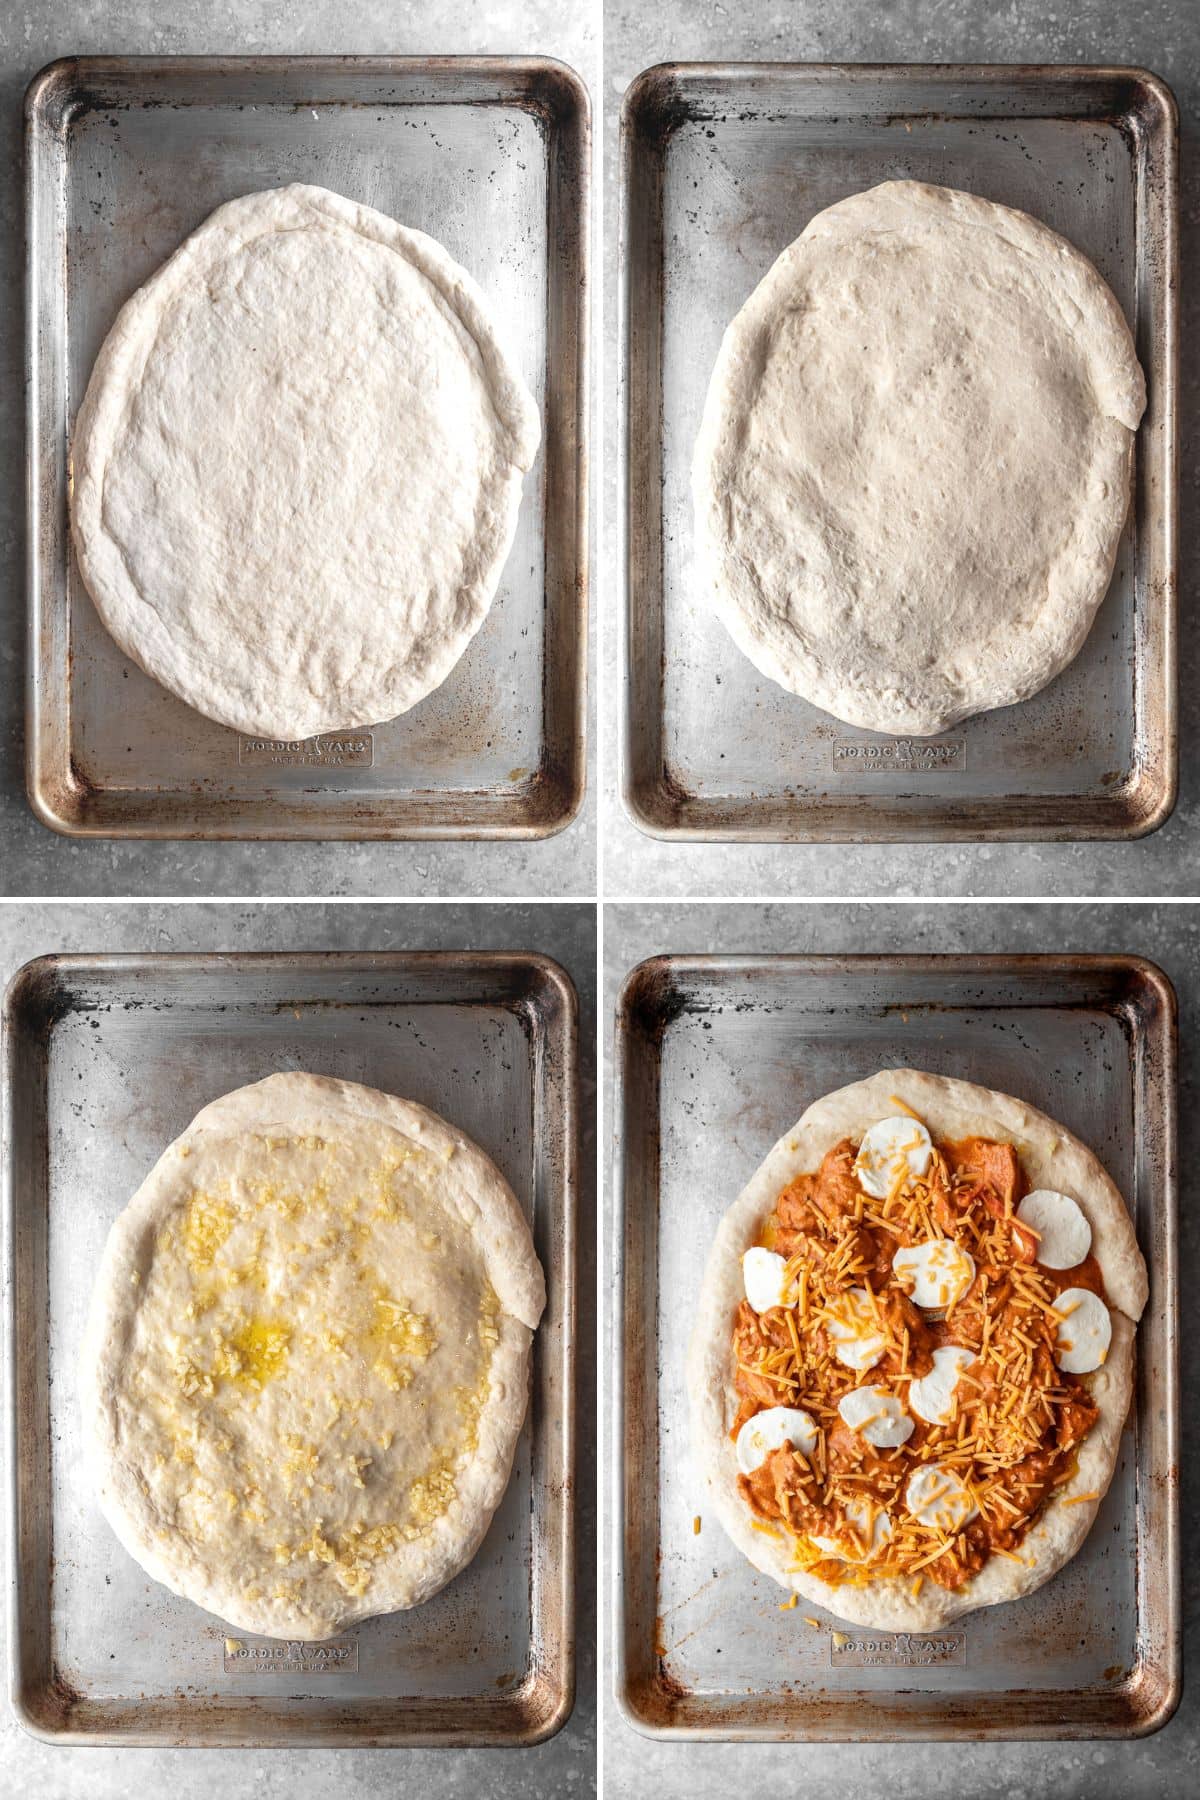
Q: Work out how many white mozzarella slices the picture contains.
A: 11